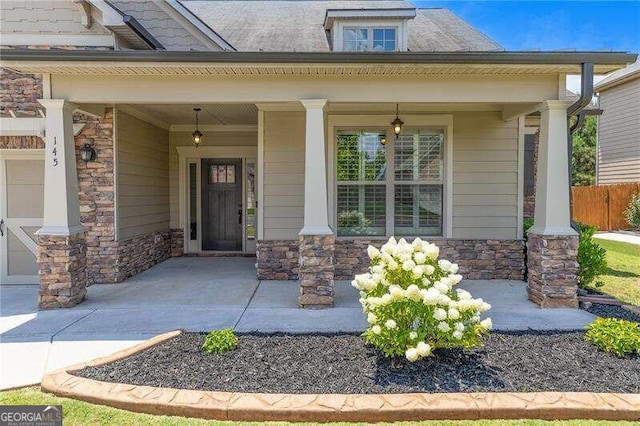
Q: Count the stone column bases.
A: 3